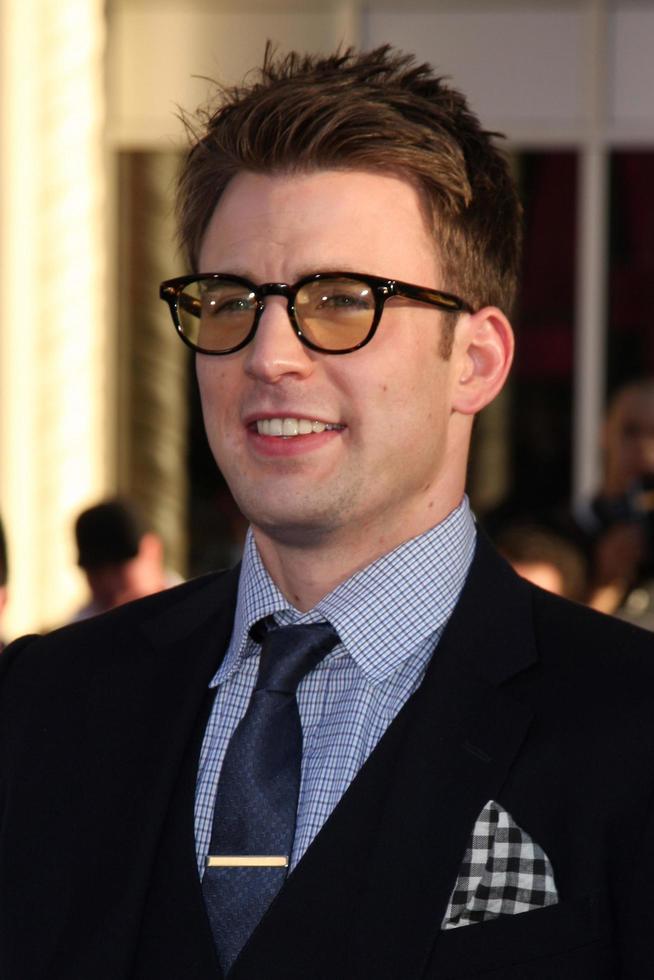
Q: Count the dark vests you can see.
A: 1